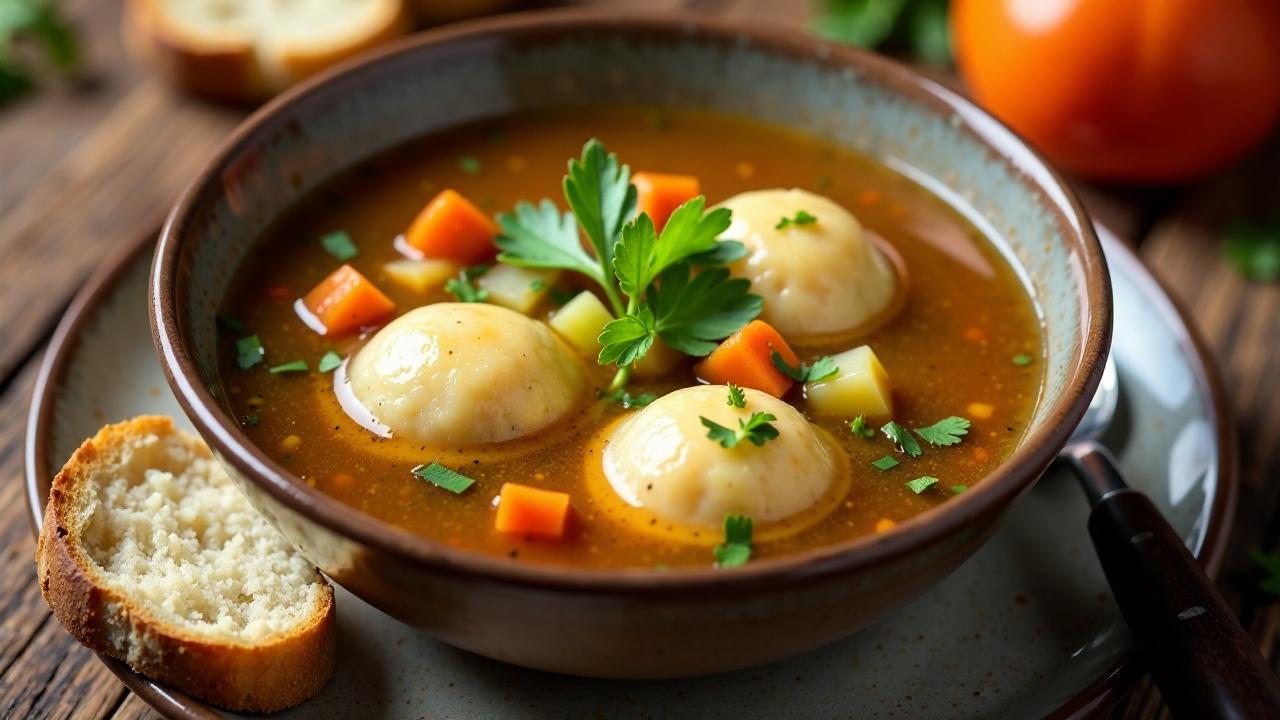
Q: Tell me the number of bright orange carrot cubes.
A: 5